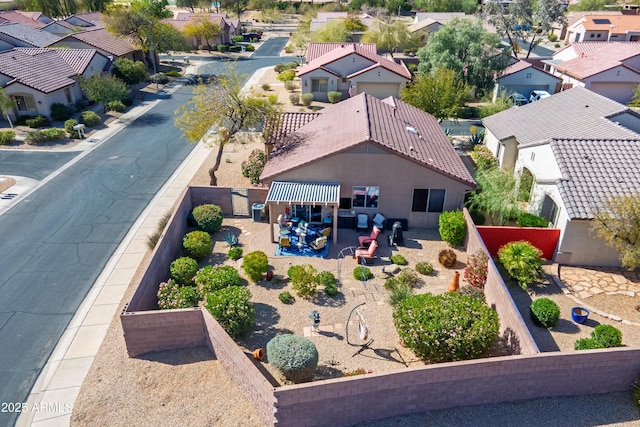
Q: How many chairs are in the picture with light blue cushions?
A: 2